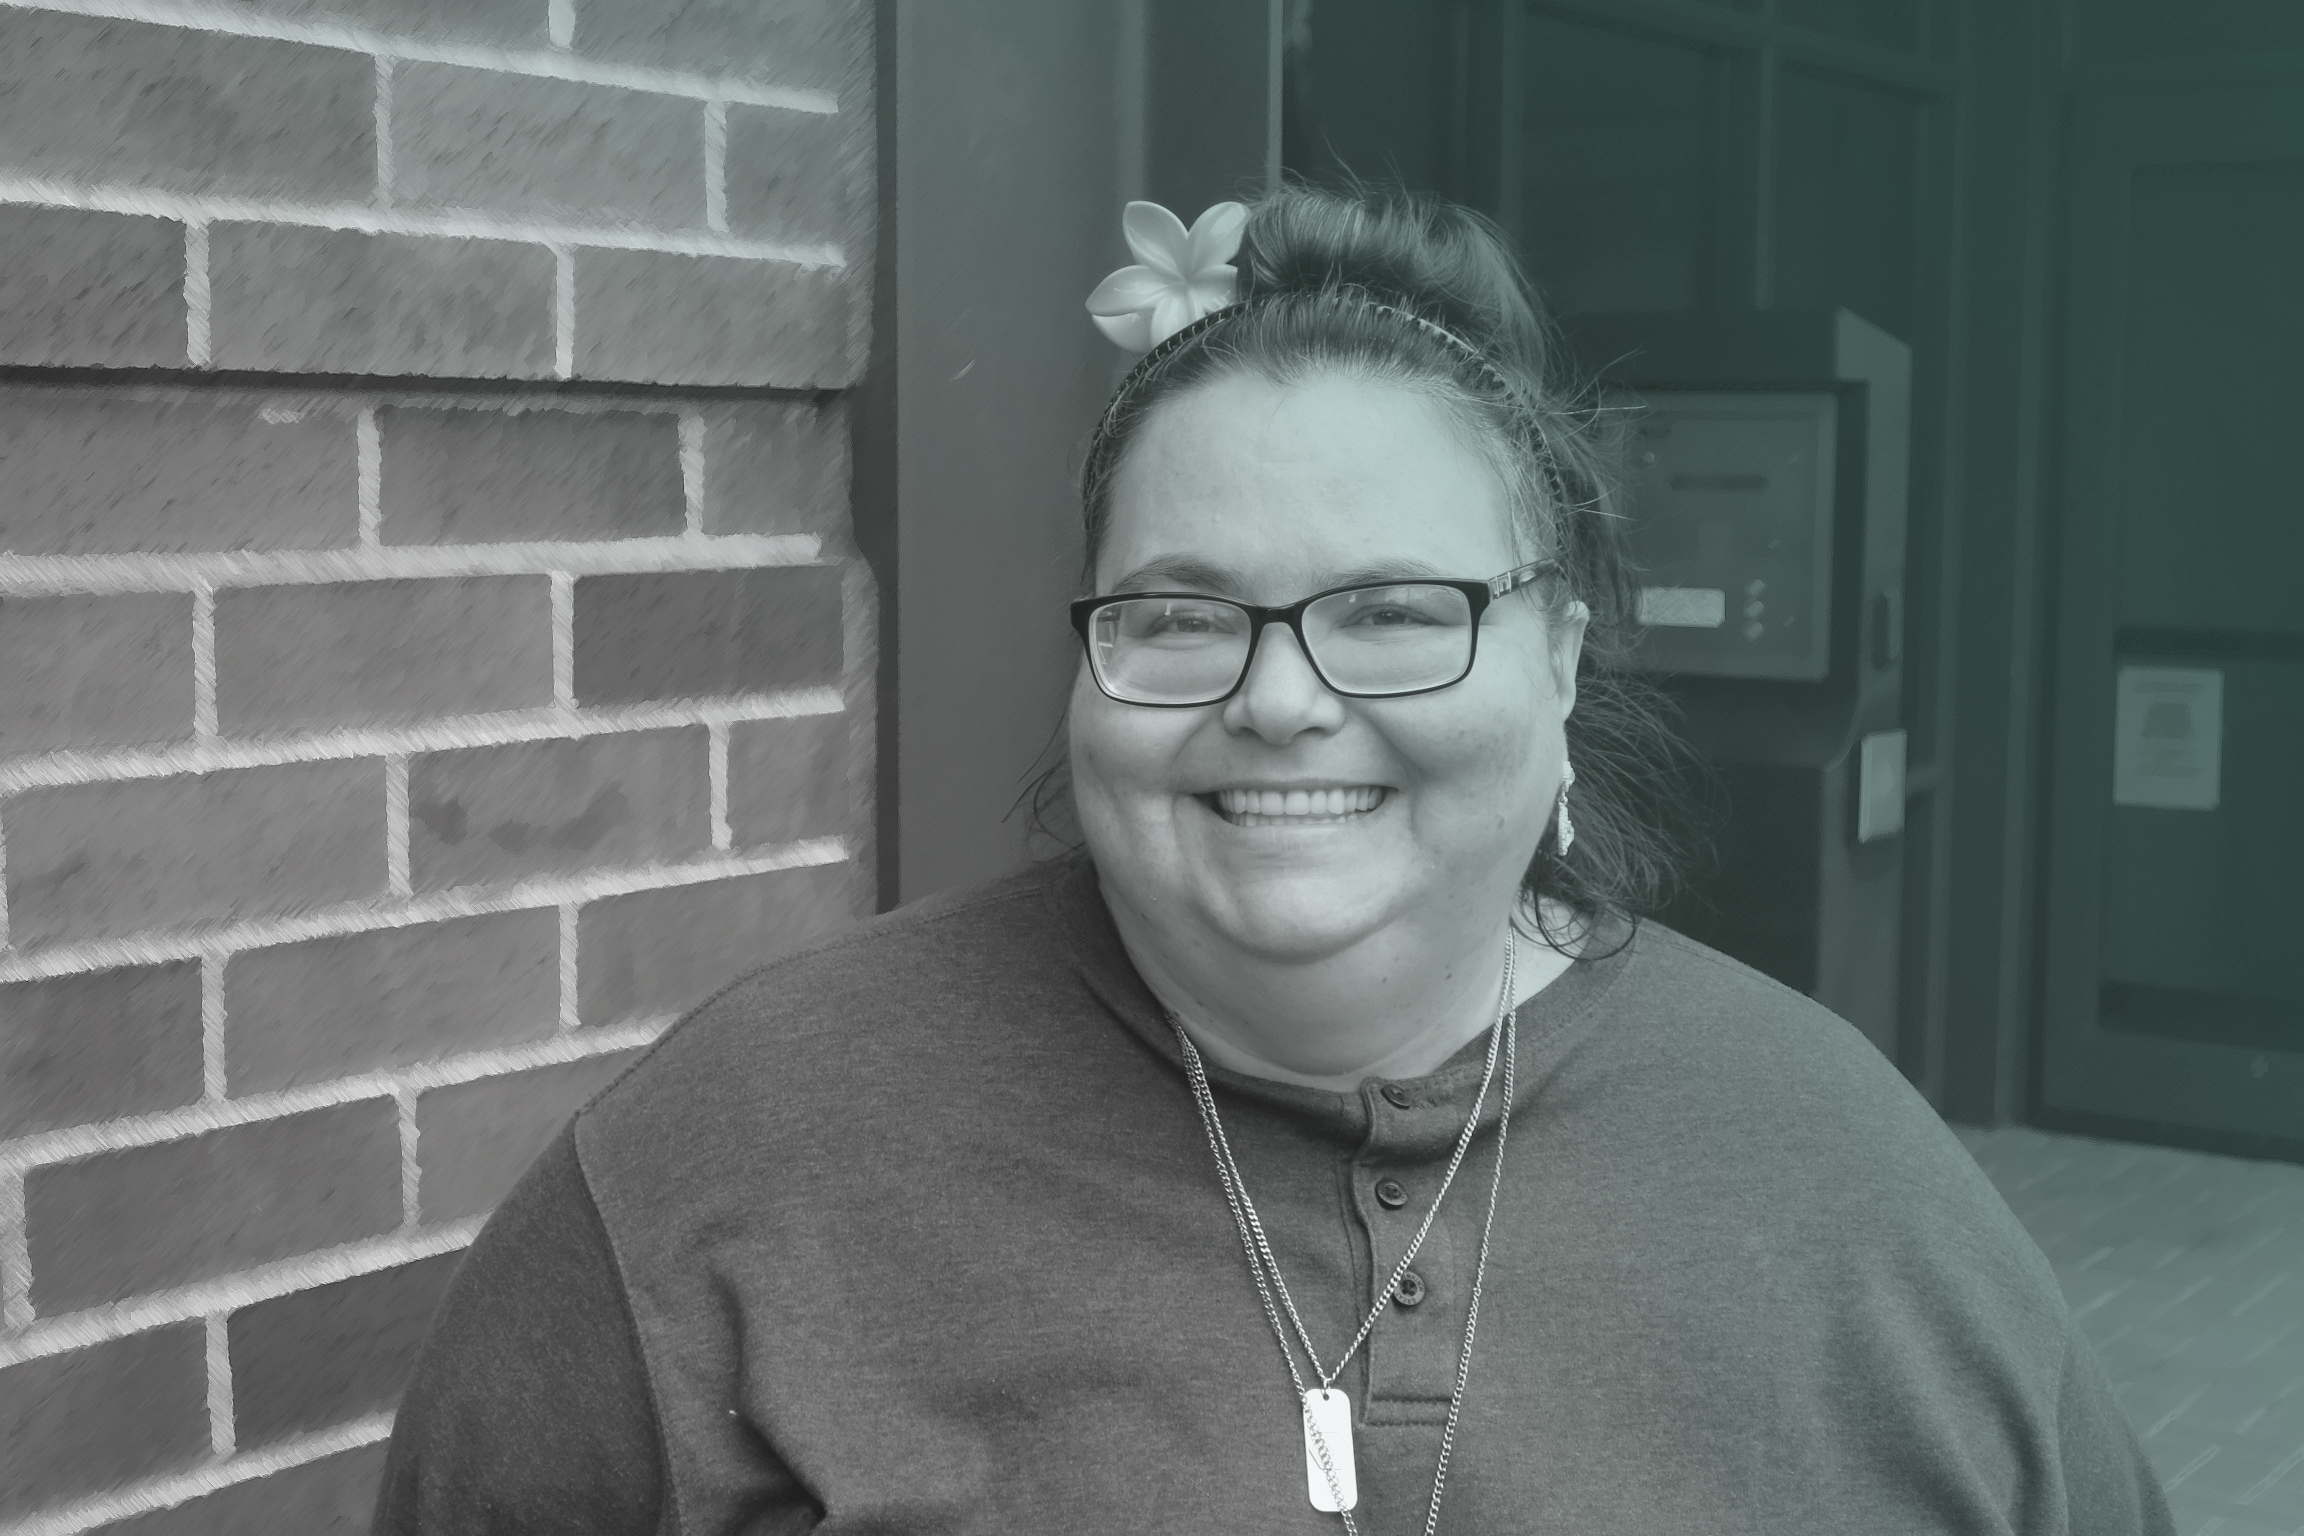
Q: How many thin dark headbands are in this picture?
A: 1